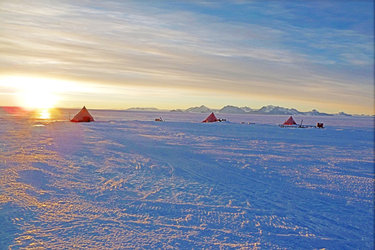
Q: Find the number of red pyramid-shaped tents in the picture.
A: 3